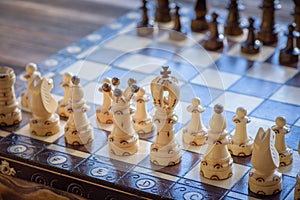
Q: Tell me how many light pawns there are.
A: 7